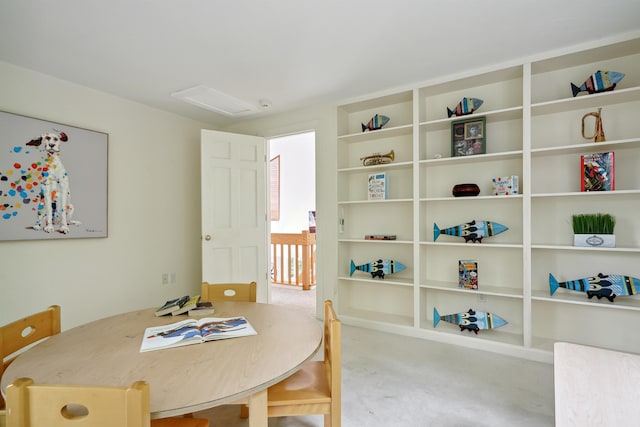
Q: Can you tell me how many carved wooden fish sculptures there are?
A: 7